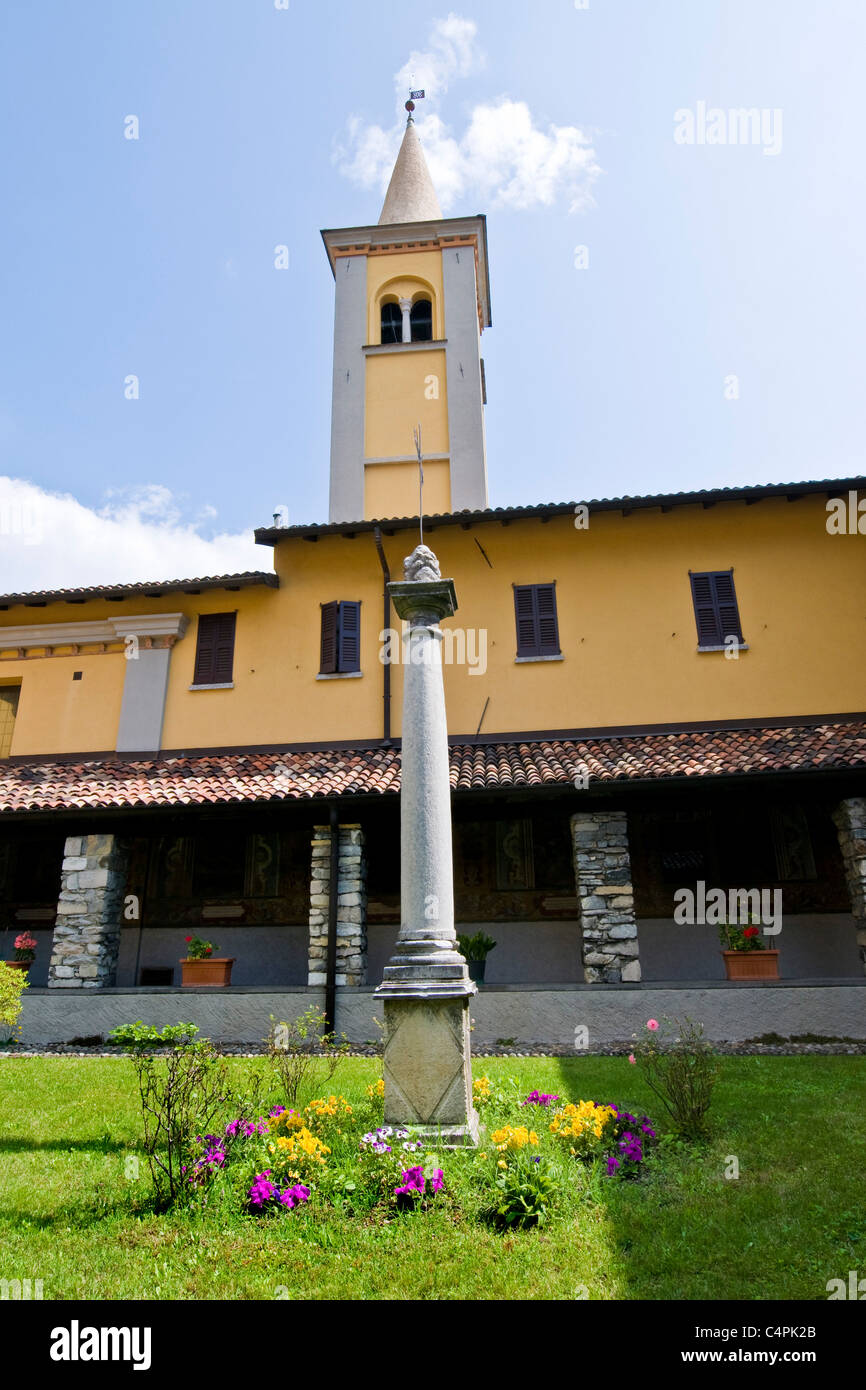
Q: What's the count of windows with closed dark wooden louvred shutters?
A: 4